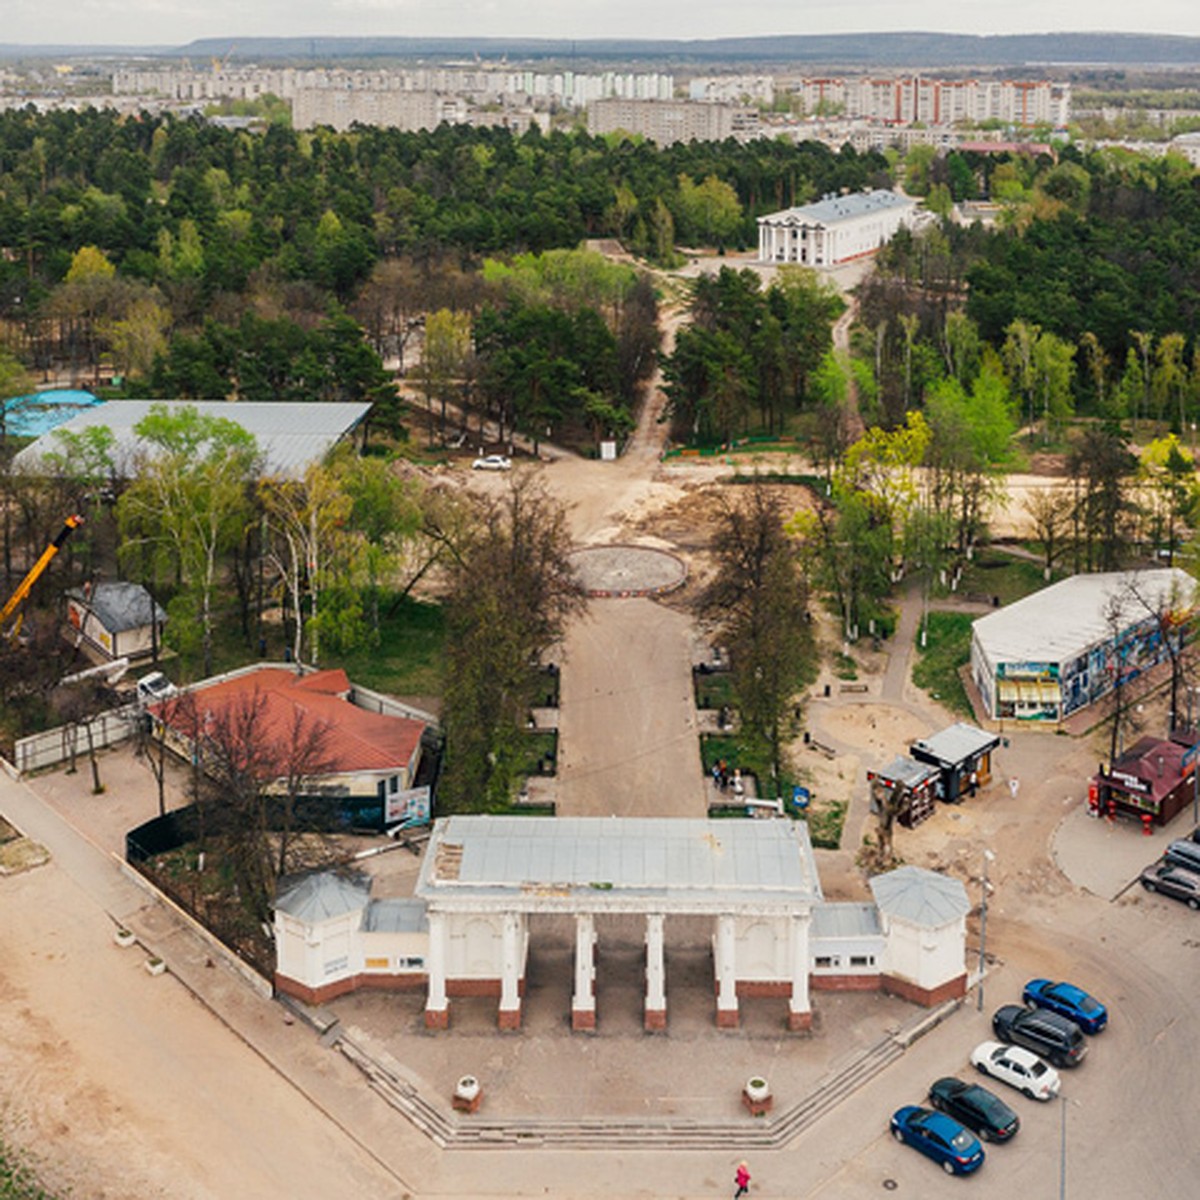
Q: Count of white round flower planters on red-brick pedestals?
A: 2